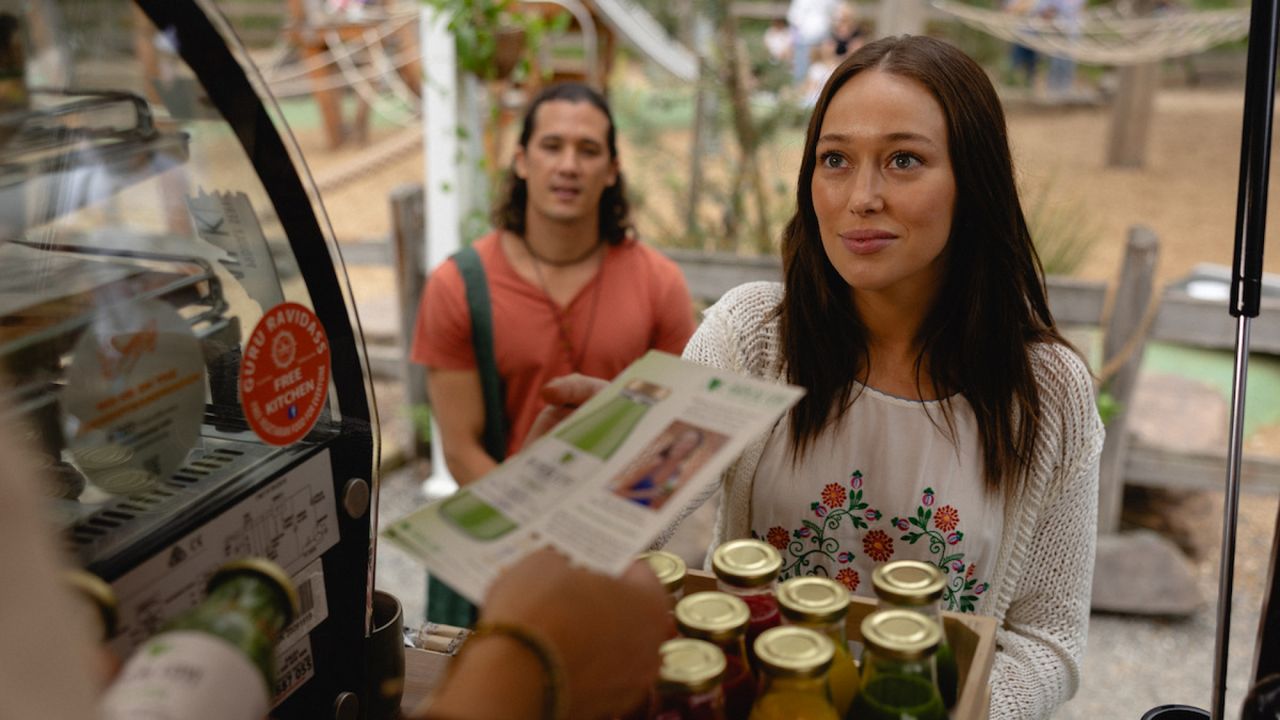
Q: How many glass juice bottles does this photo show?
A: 10